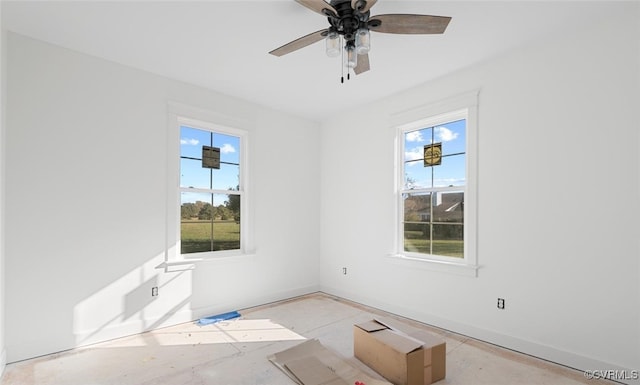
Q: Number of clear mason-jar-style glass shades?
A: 3